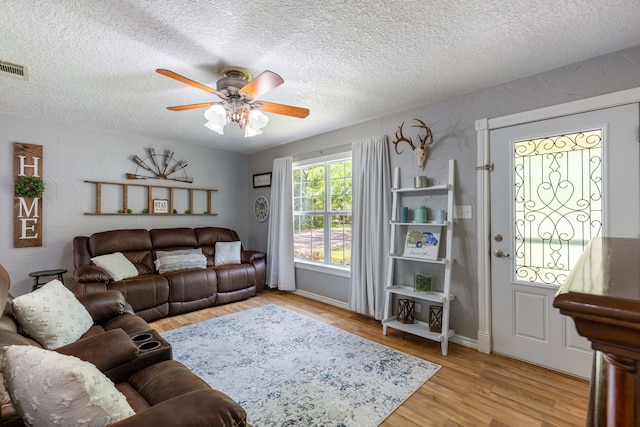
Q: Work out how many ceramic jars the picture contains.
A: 3